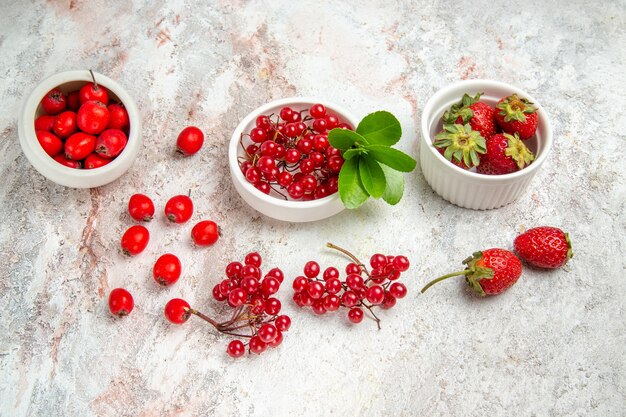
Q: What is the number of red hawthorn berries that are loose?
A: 8